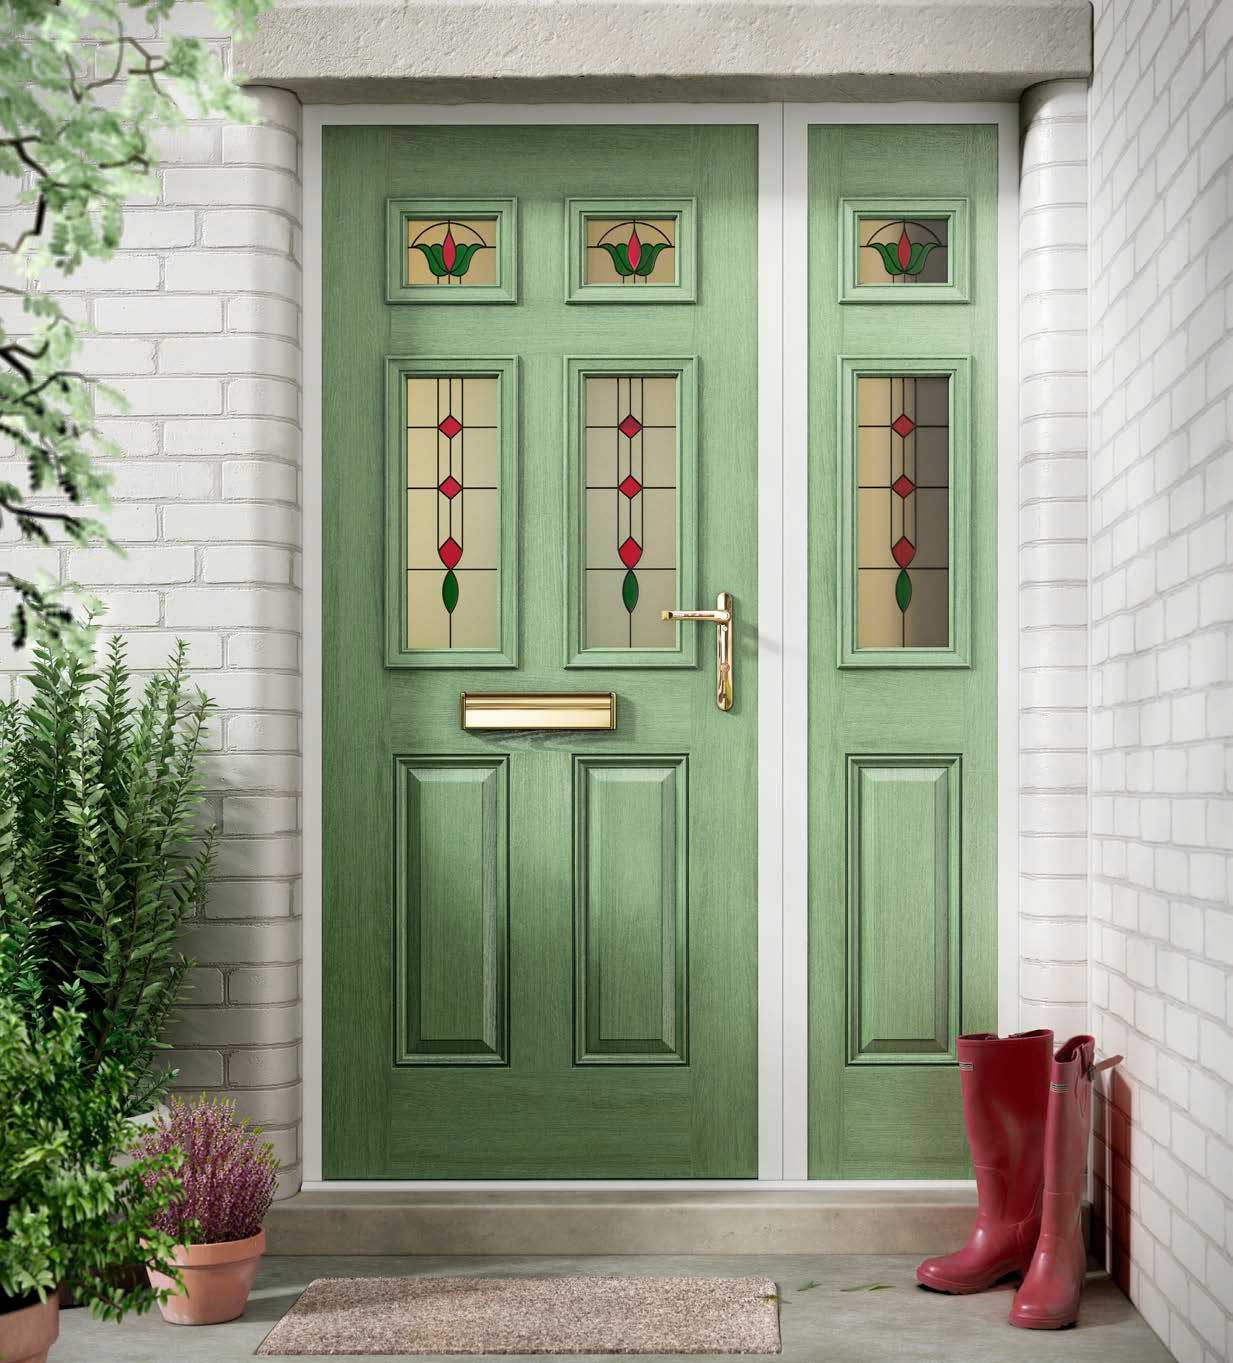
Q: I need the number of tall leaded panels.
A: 3